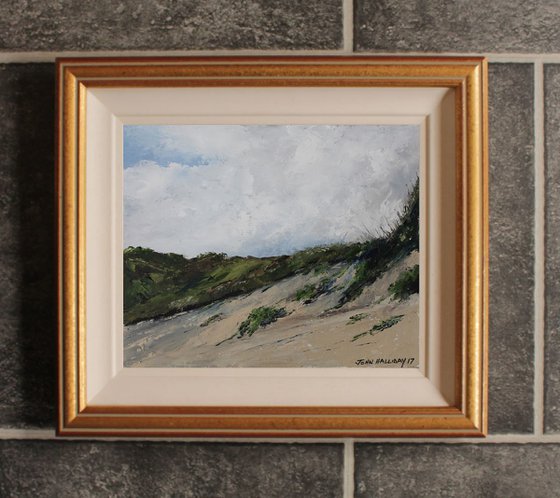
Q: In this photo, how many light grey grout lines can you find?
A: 5